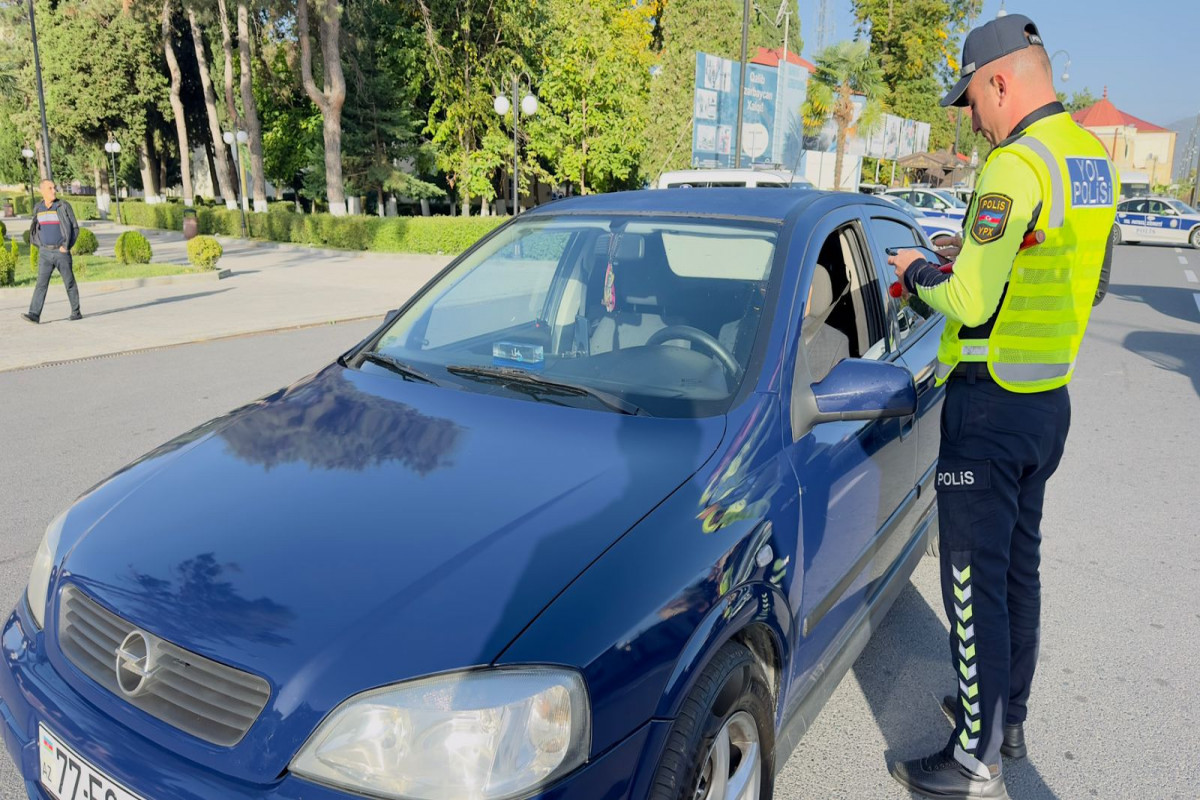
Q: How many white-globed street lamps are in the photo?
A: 4